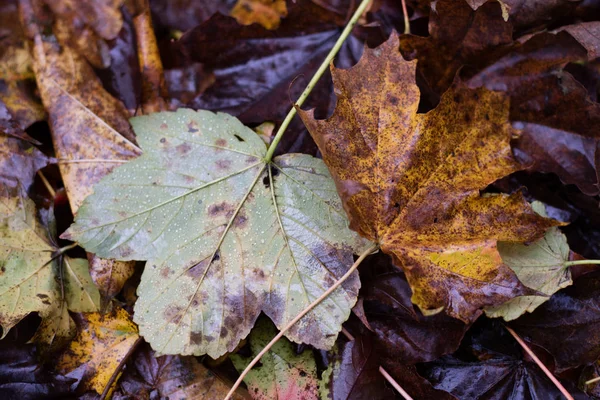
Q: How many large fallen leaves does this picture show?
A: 2